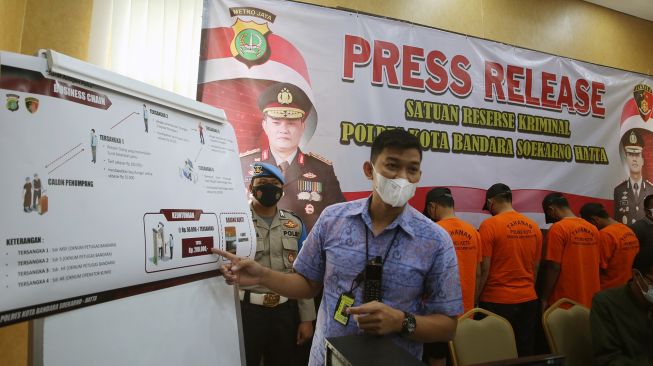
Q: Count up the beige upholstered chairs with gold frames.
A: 2